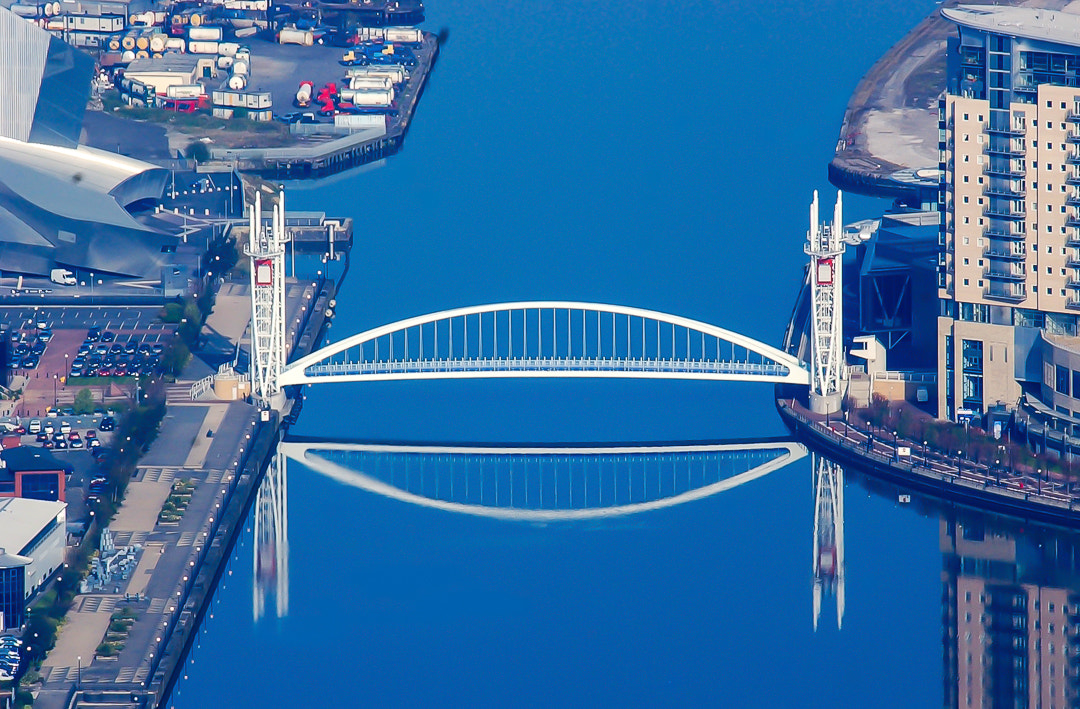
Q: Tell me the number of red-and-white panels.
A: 2